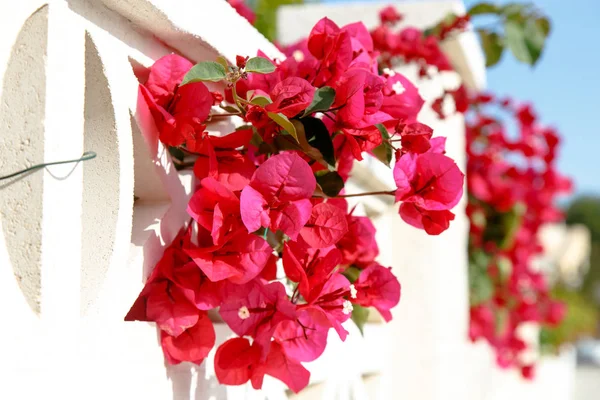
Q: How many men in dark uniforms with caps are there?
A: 0